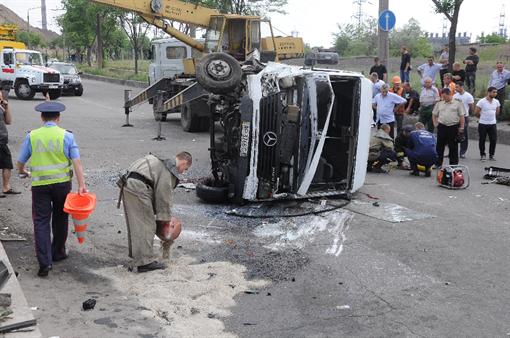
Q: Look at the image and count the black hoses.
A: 1